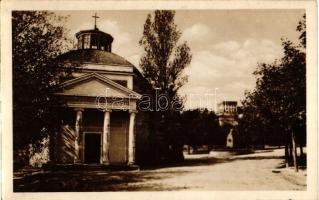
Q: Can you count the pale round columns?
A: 3